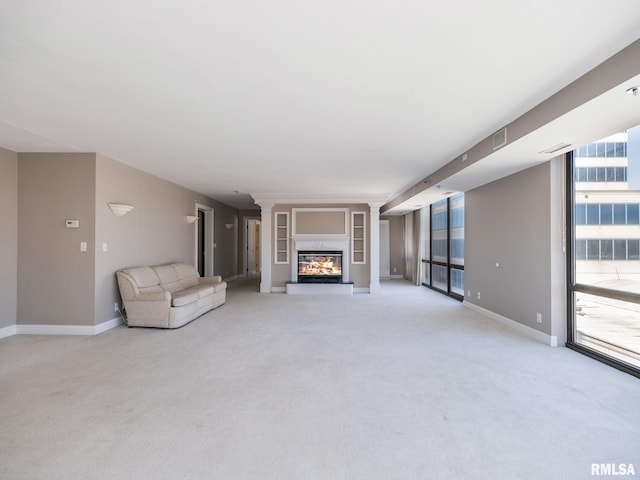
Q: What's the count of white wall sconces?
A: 3